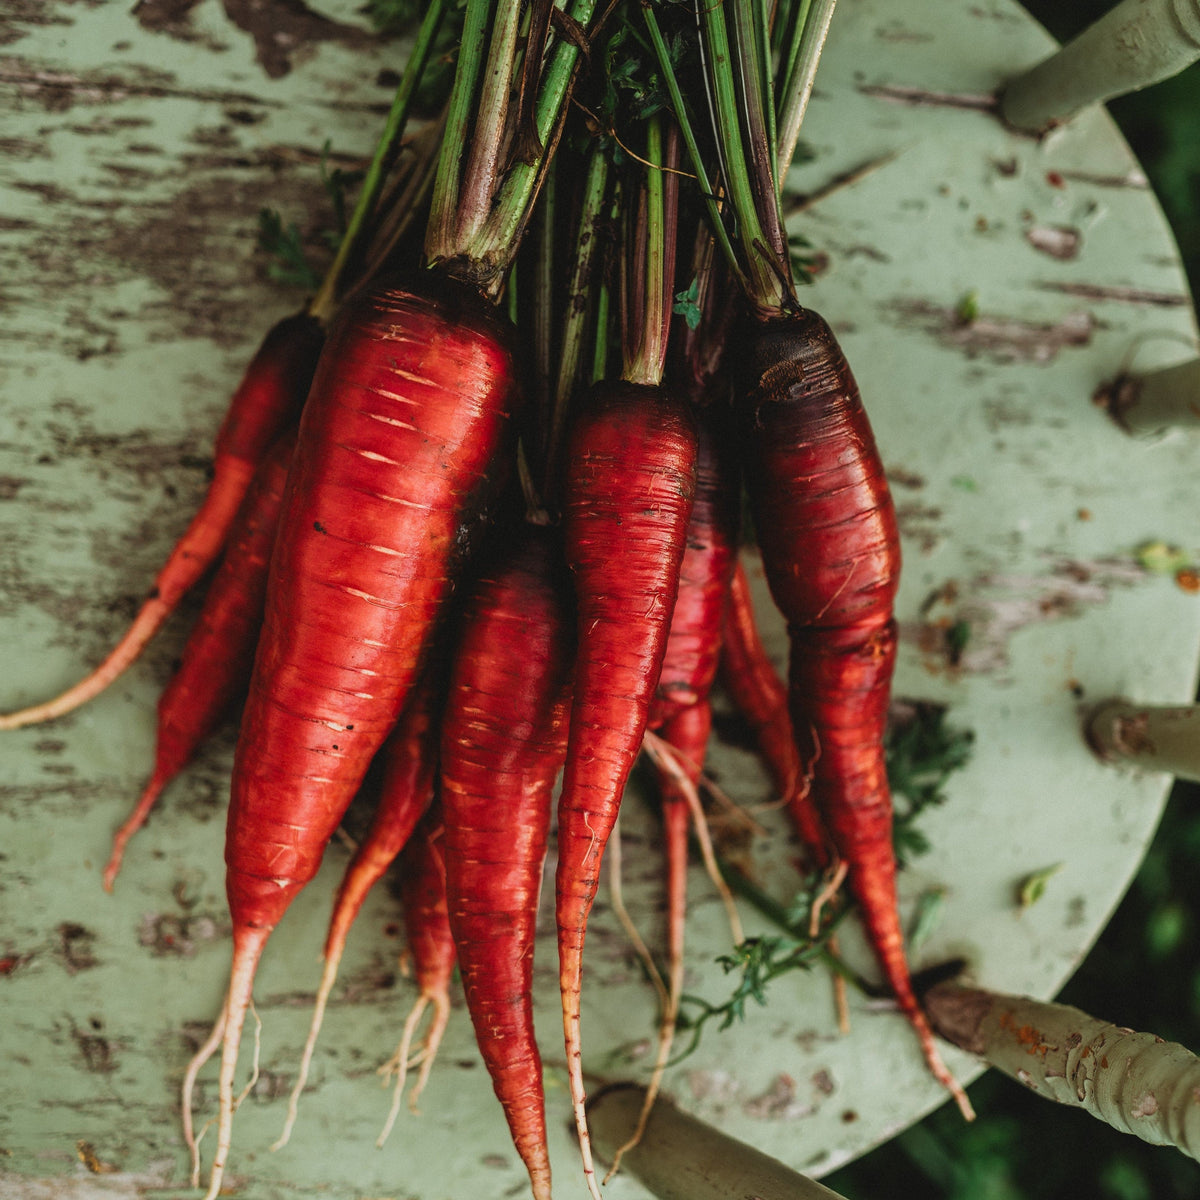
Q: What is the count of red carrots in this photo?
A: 10